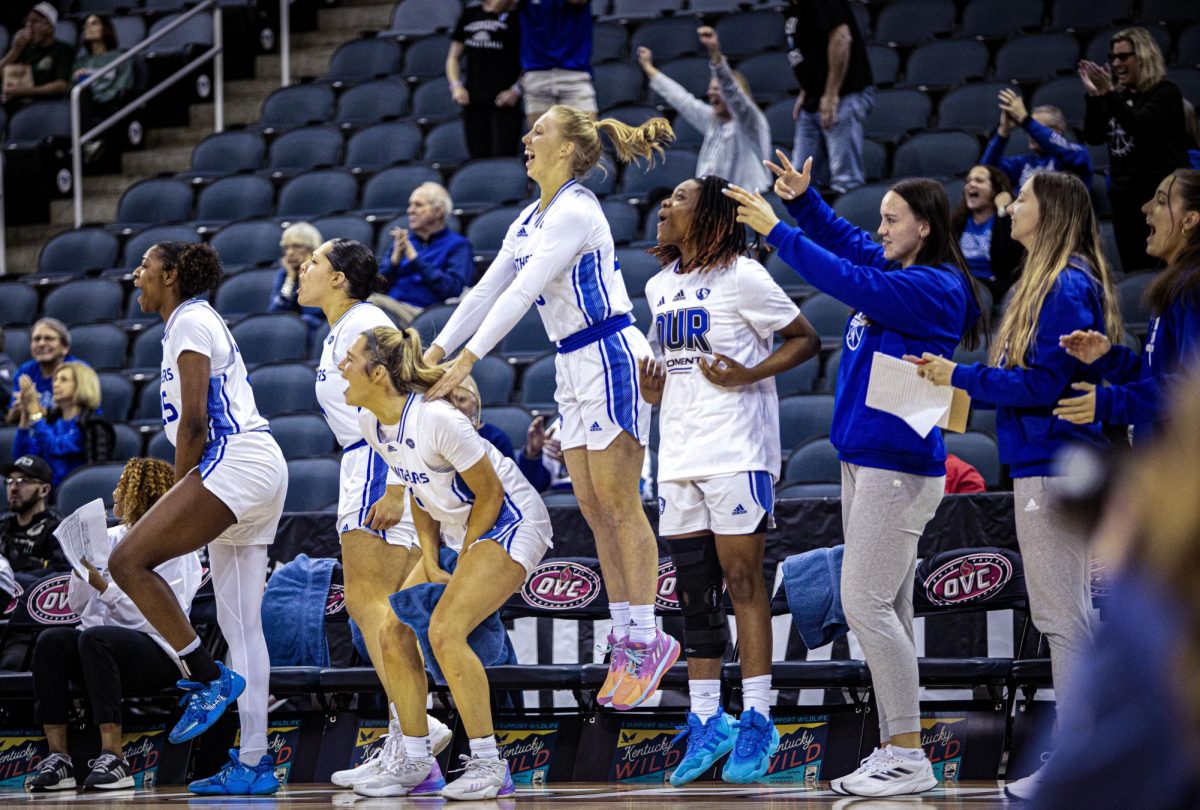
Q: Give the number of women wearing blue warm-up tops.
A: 3